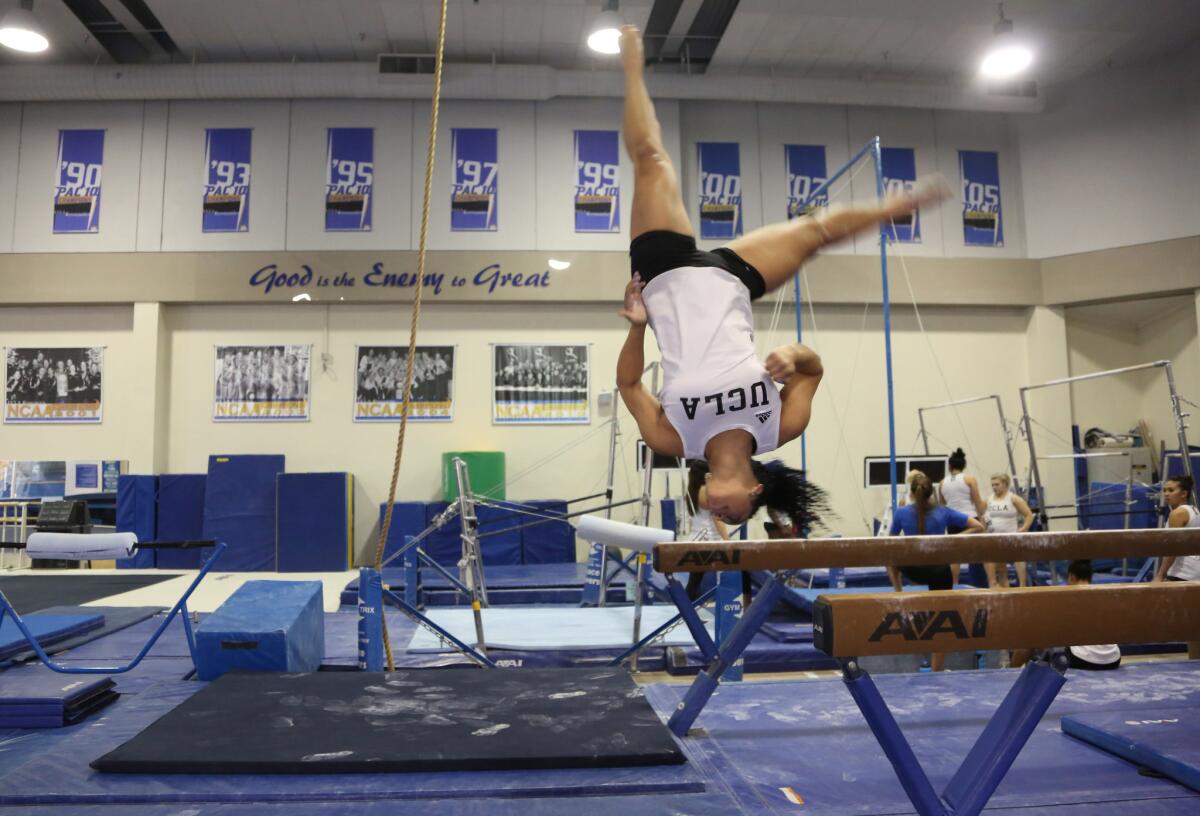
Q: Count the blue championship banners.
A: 9